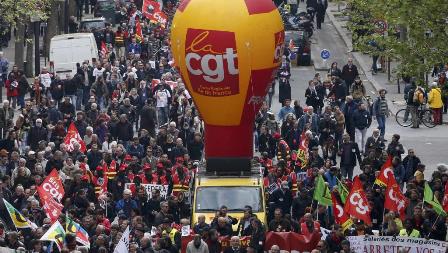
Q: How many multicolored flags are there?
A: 3